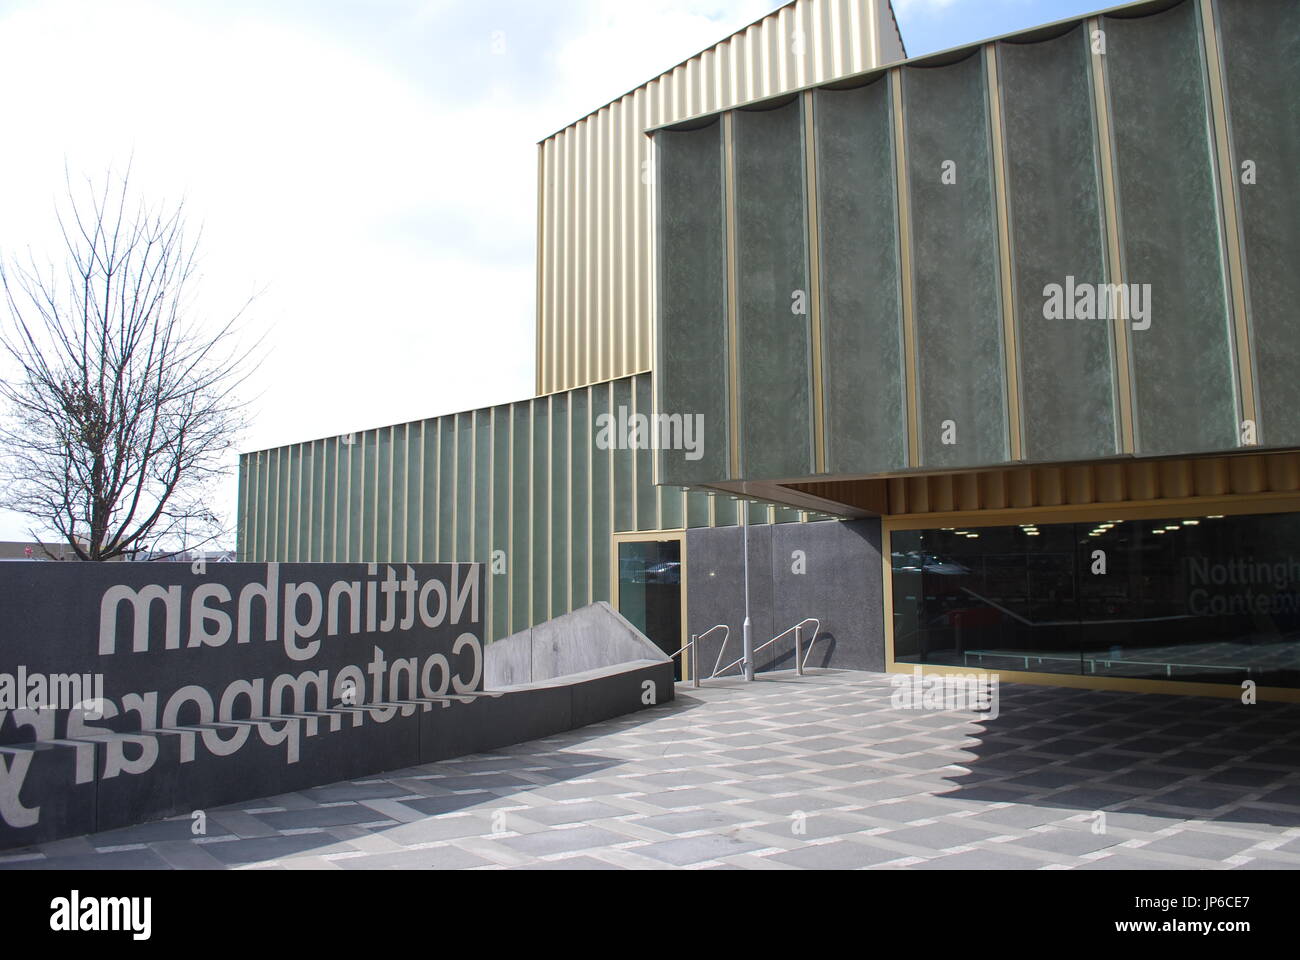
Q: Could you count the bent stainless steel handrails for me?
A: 2